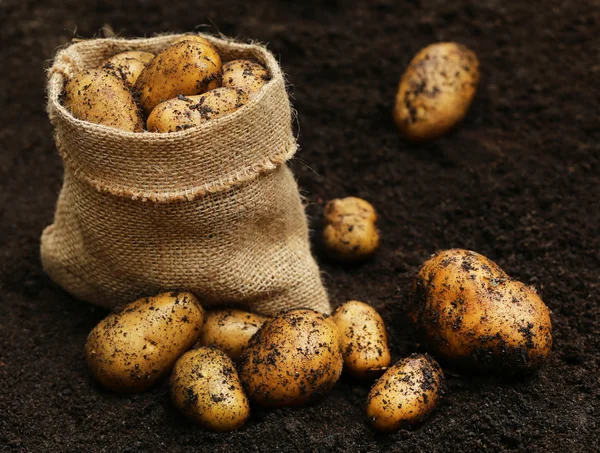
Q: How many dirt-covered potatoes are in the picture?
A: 14